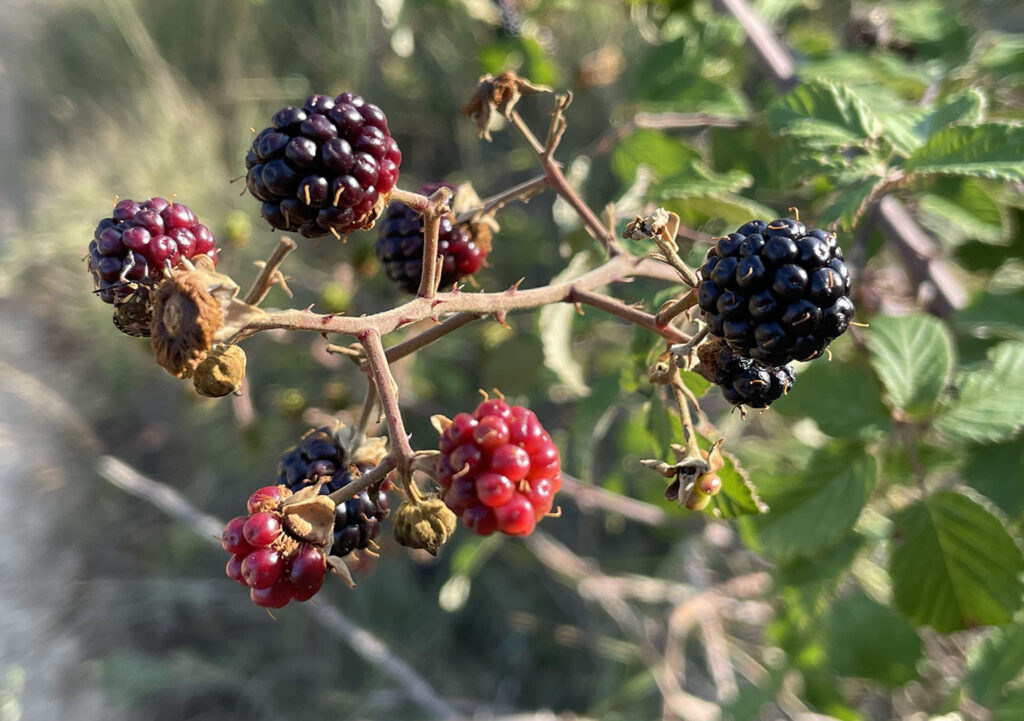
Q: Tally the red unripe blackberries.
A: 2